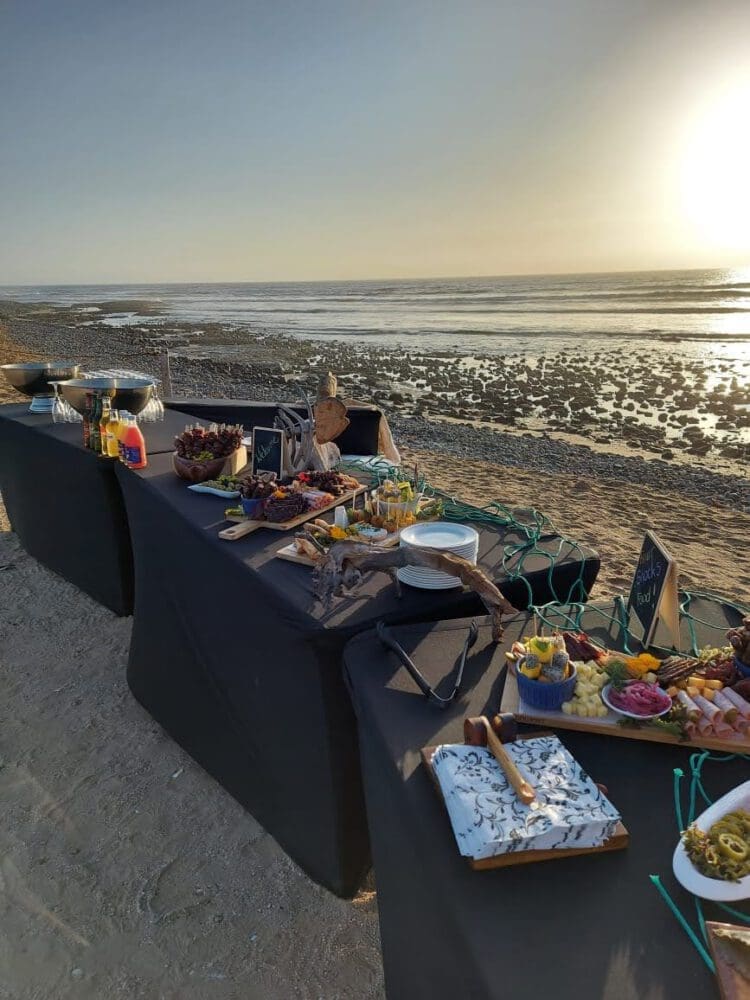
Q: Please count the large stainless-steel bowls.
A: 2